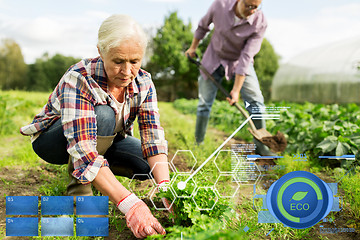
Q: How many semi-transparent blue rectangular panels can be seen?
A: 6